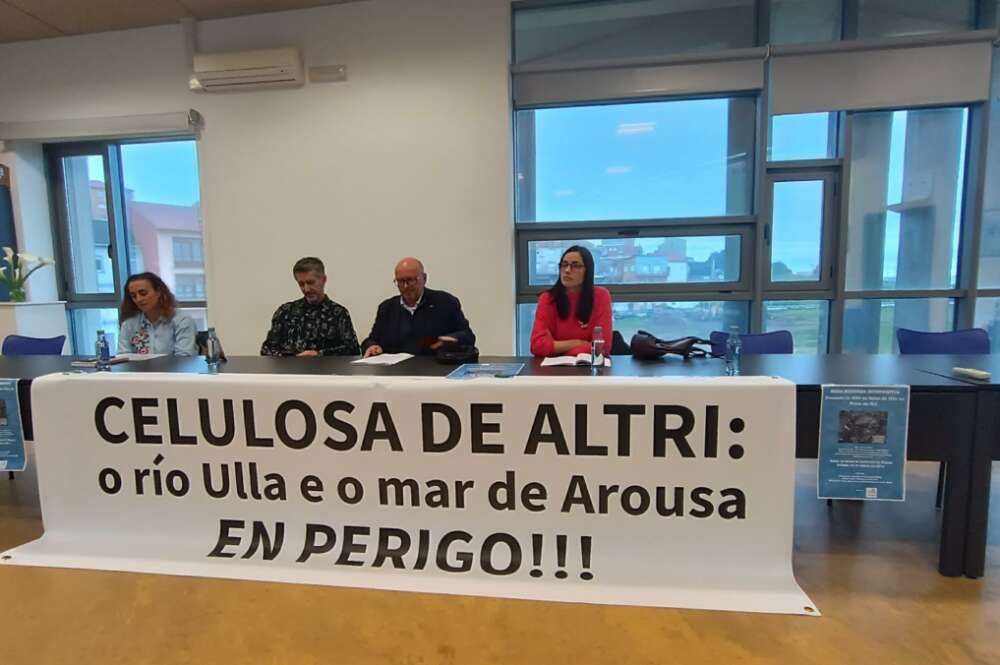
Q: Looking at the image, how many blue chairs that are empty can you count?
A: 3